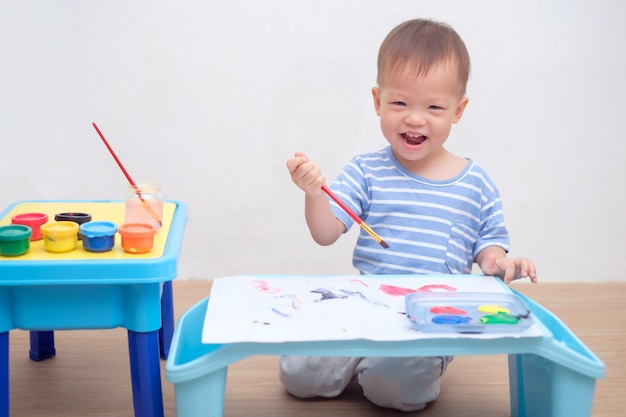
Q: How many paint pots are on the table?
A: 6